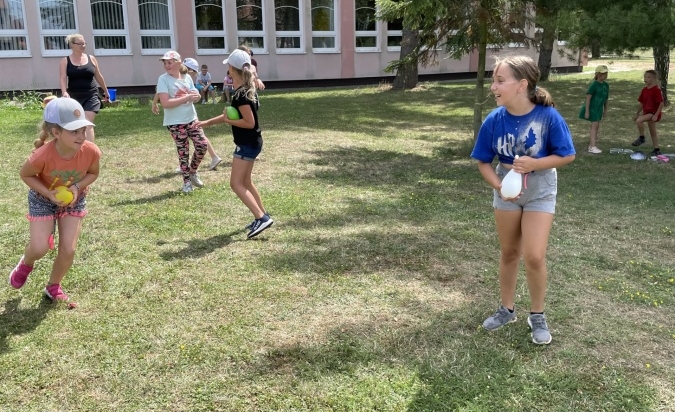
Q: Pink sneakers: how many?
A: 2